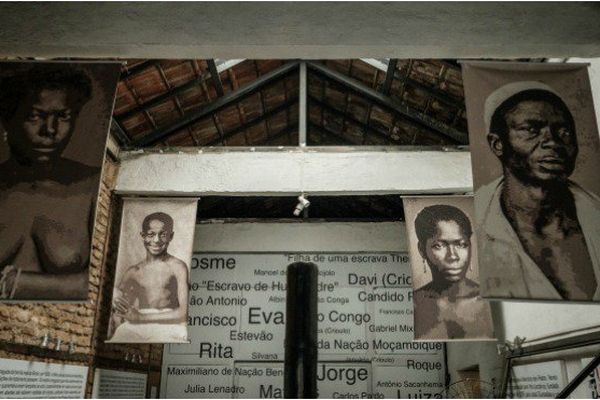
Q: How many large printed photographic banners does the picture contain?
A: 4